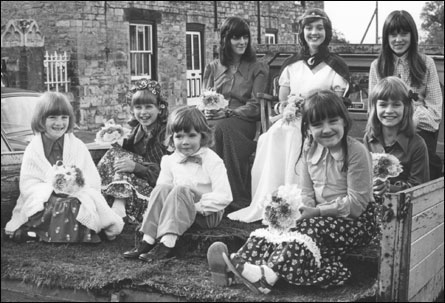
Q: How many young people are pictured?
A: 8